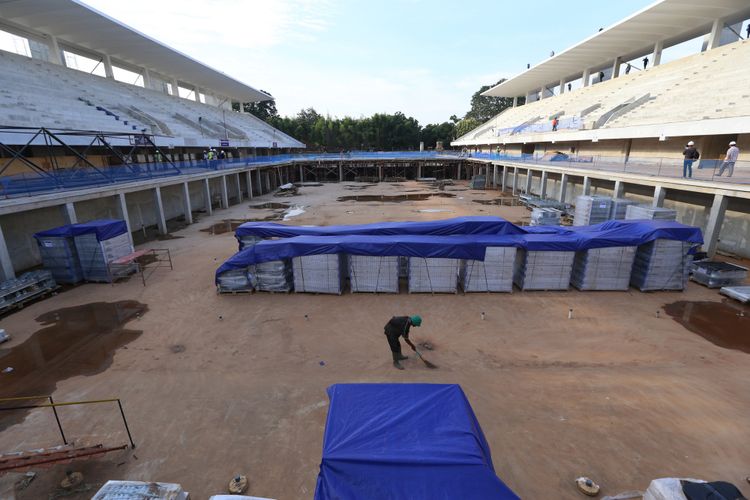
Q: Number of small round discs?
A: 3